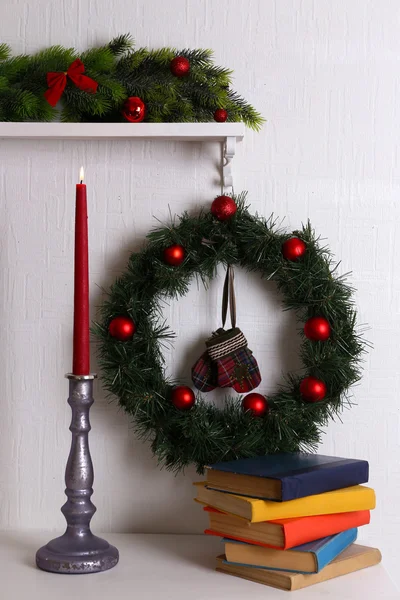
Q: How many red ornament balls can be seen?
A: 11